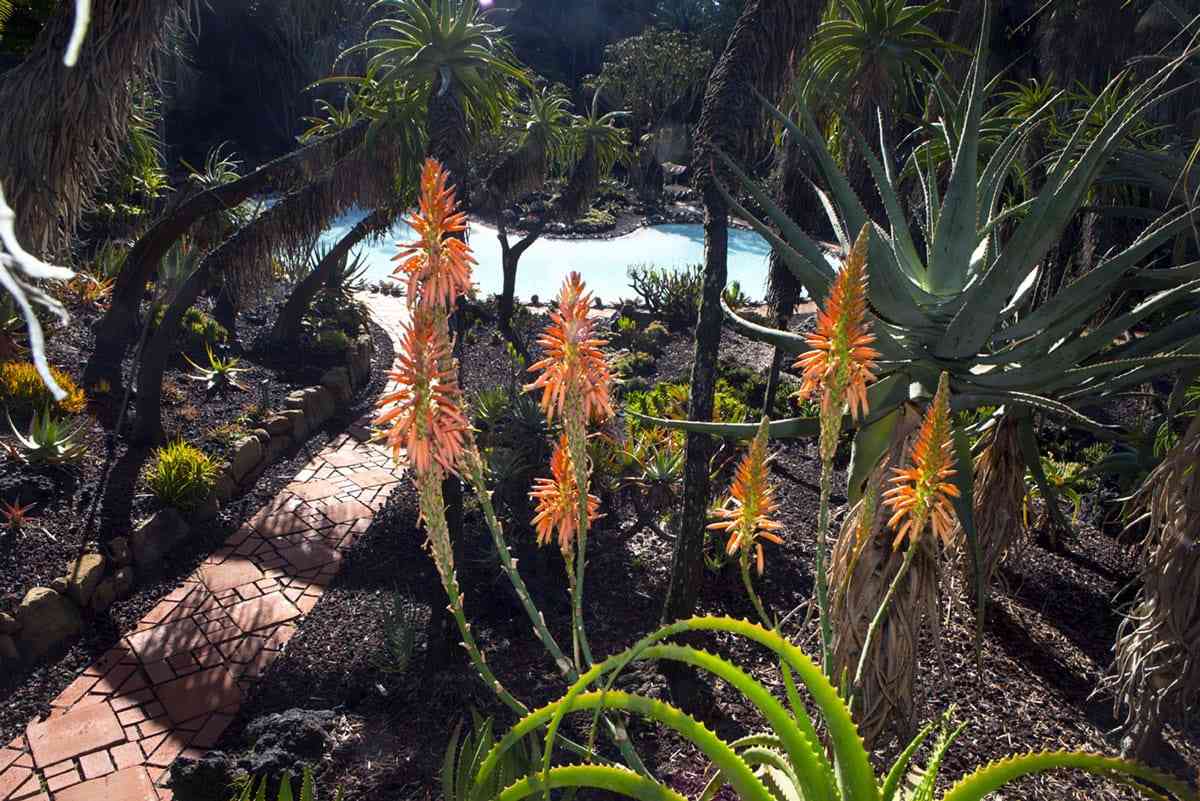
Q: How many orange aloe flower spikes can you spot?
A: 7